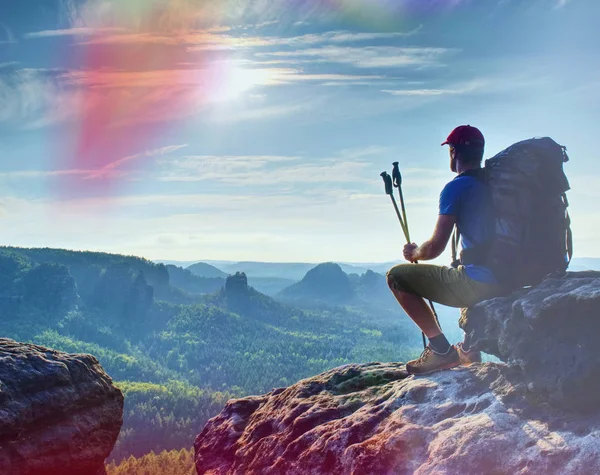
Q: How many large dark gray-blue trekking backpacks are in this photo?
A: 1